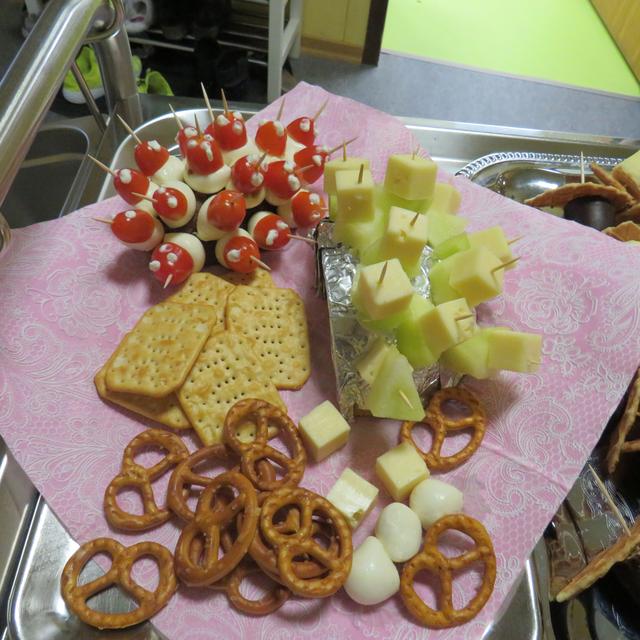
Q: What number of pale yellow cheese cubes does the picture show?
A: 14